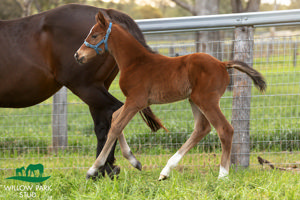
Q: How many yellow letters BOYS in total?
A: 0